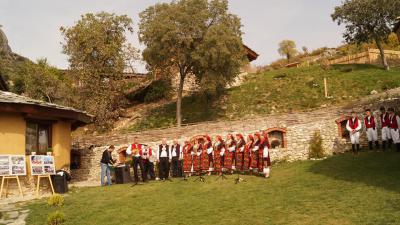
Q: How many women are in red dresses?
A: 9